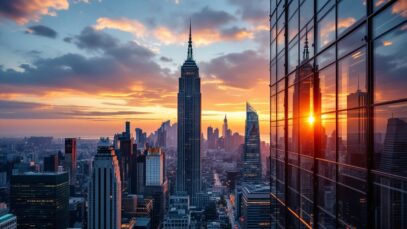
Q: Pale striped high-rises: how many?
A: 1